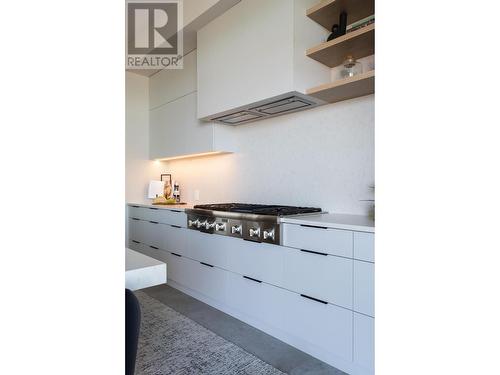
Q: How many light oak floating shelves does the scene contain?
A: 3